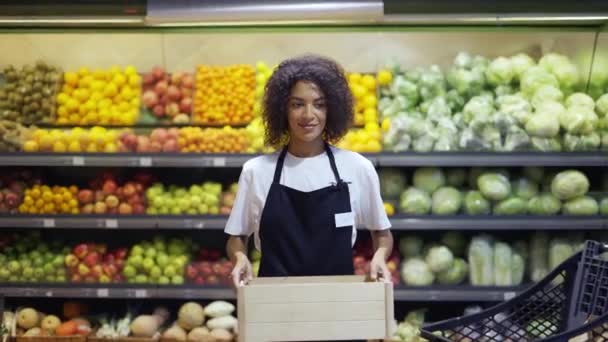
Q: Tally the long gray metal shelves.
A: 3